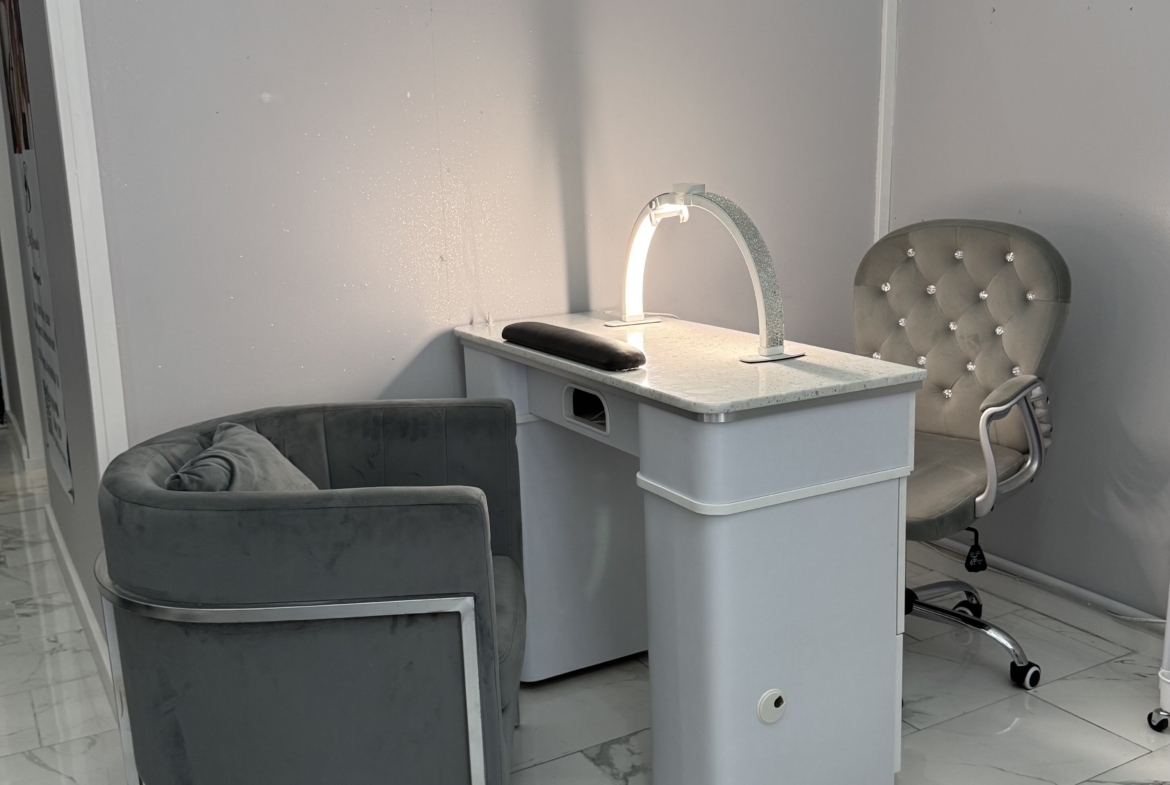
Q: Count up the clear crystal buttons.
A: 15